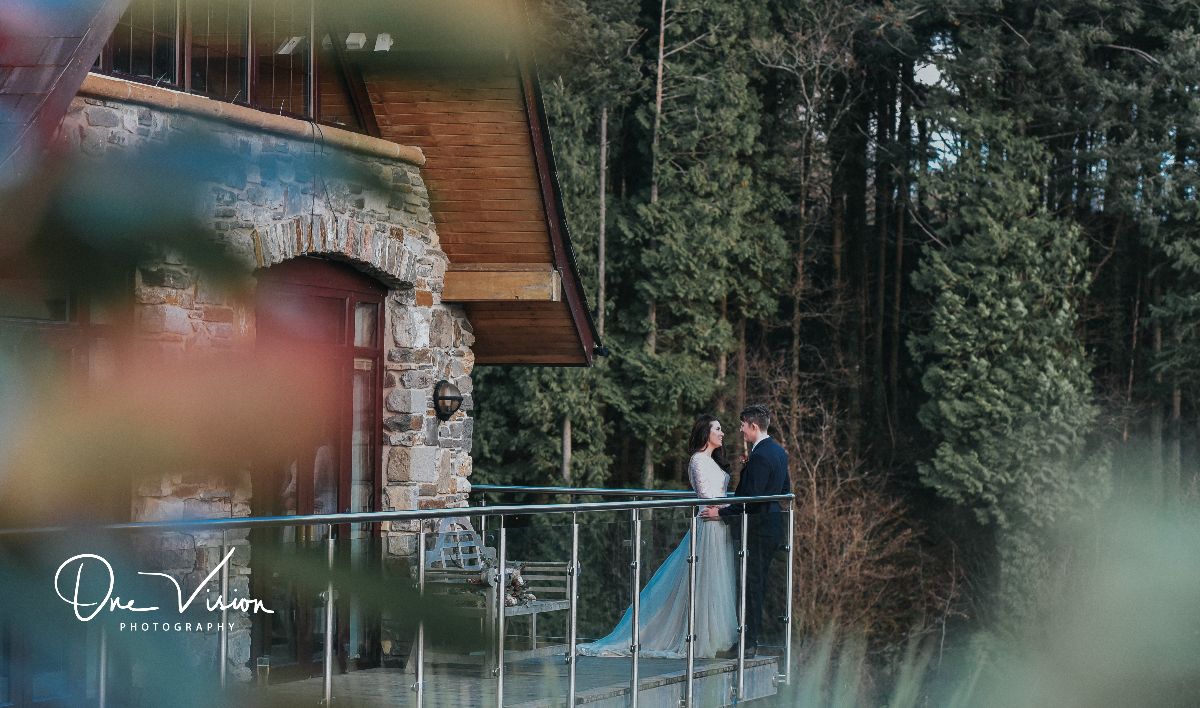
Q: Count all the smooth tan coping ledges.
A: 1